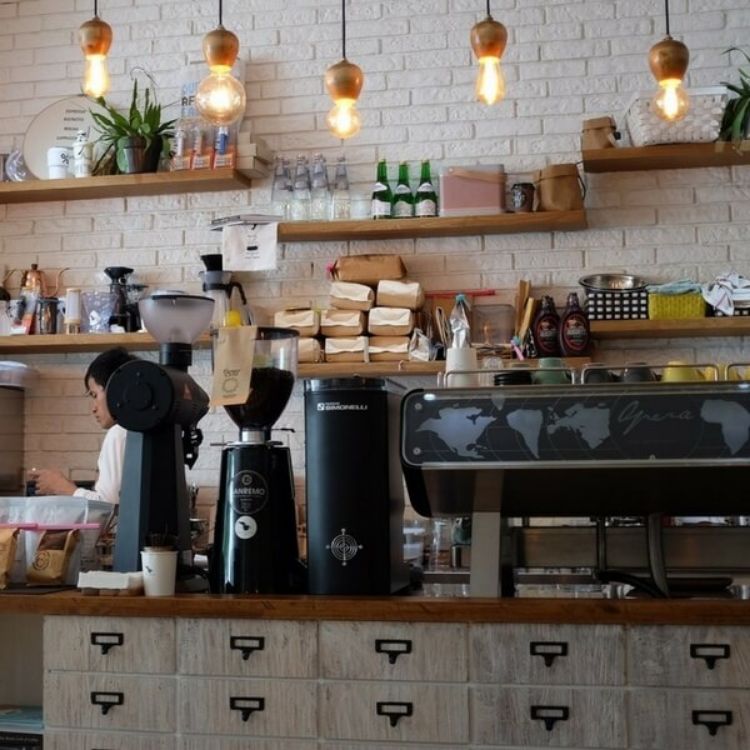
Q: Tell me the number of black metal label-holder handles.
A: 10